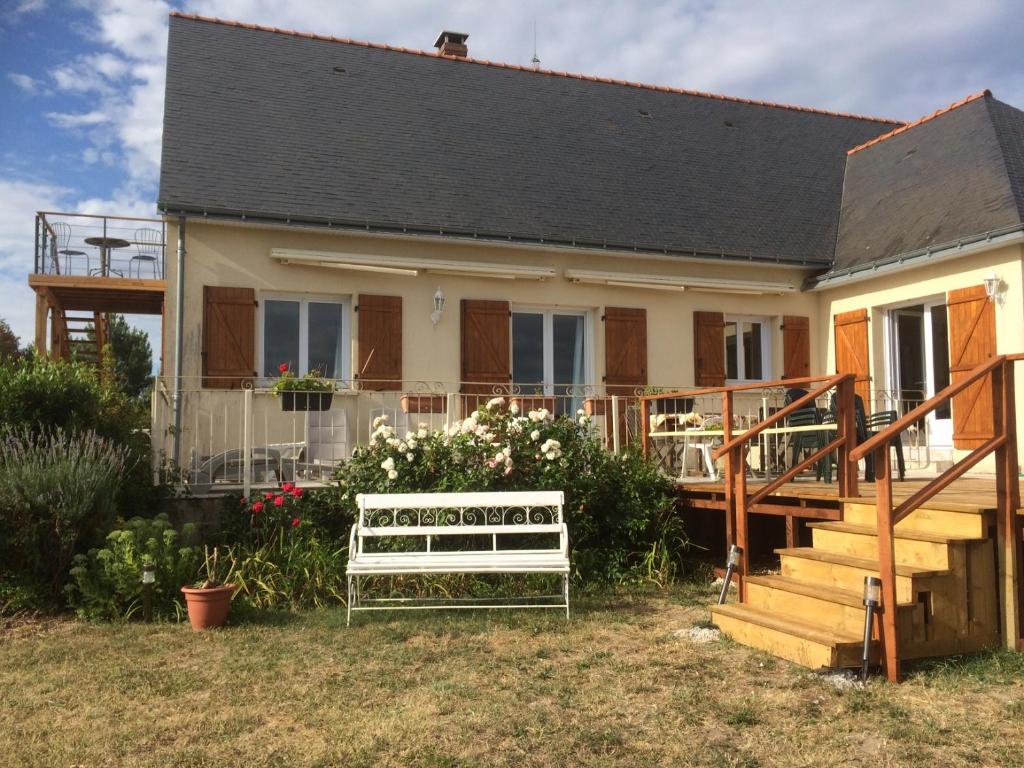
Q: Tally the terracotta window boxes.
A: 3